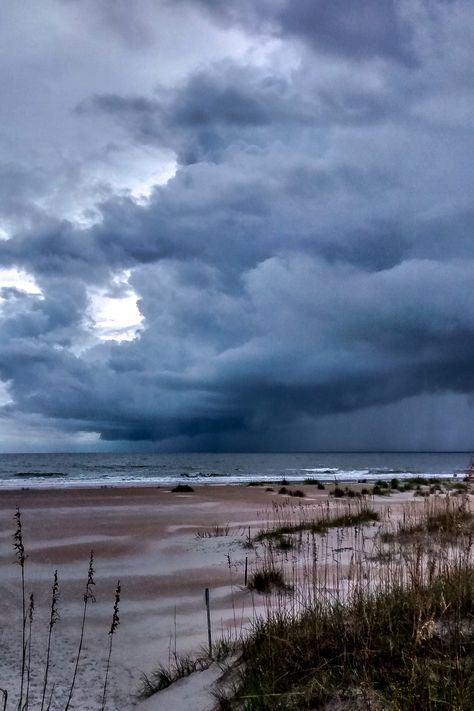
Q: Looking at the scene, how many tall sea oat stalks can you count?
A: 5